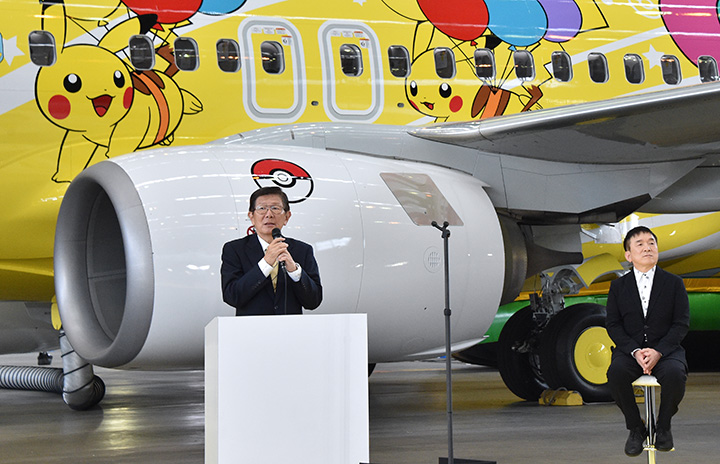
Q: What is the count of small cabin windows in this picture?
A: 15